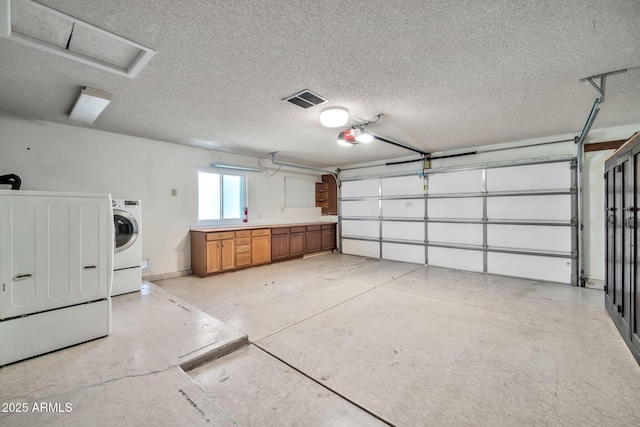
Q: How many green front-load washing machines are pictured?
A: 0